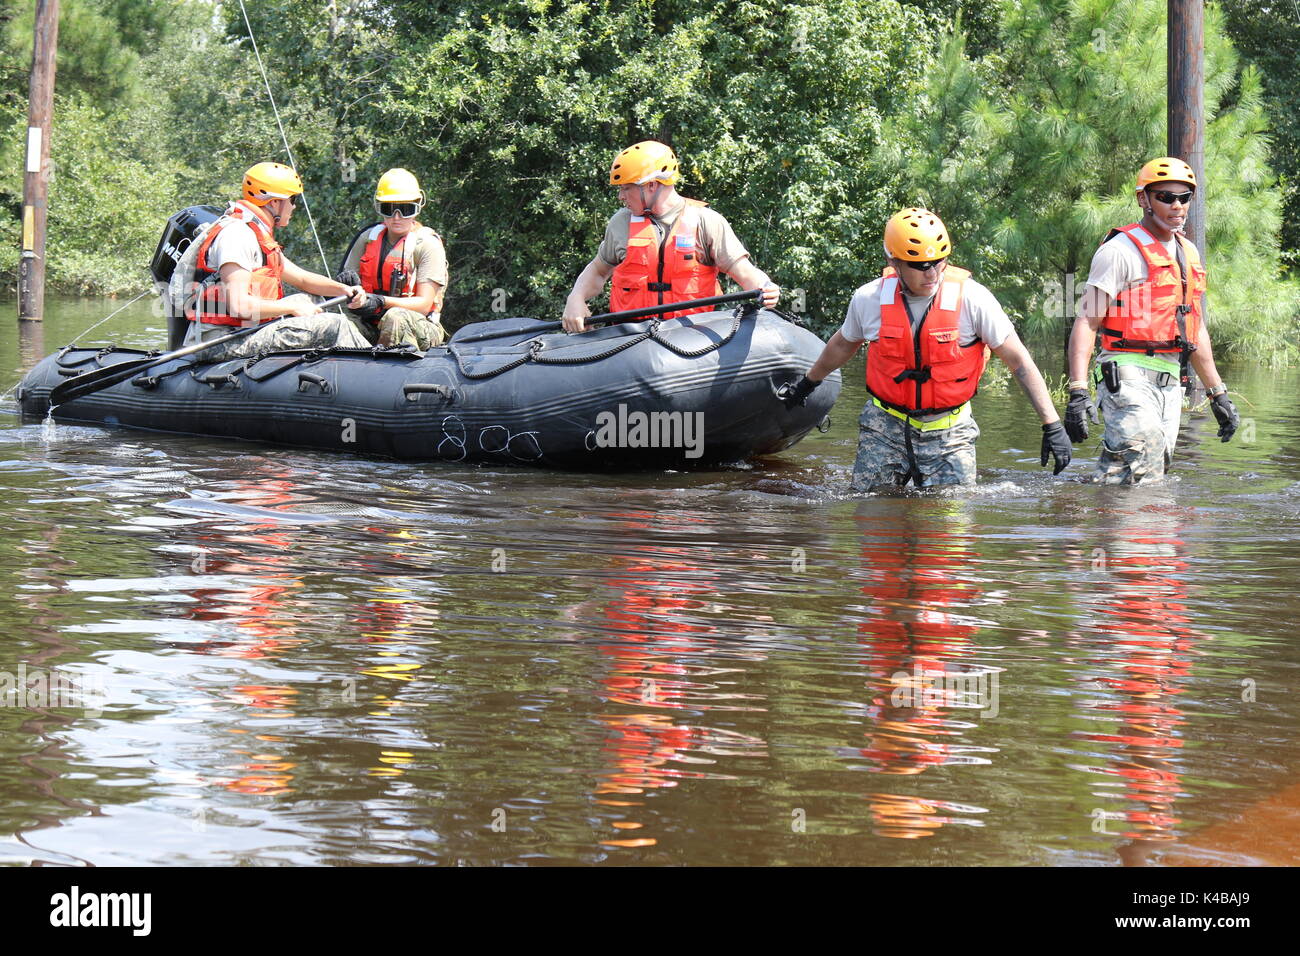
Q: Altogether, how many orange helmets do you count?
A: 4